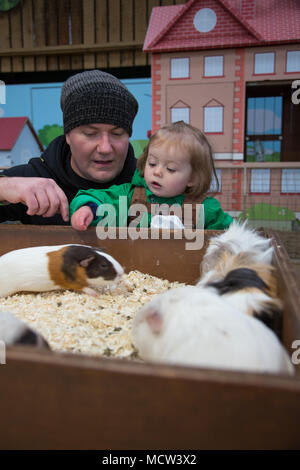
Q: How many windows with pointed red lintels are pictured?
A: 2